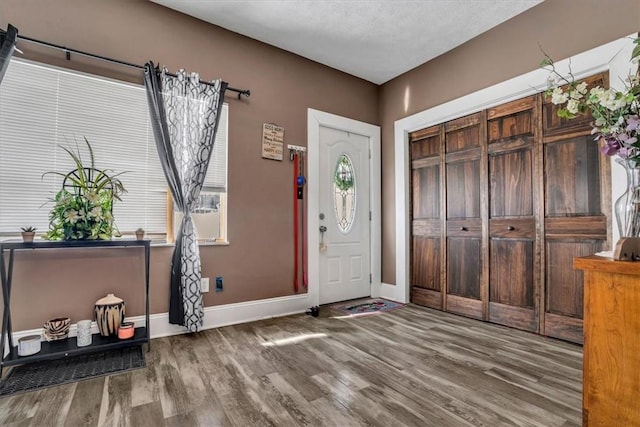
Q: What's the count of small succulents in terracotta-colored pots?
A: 2